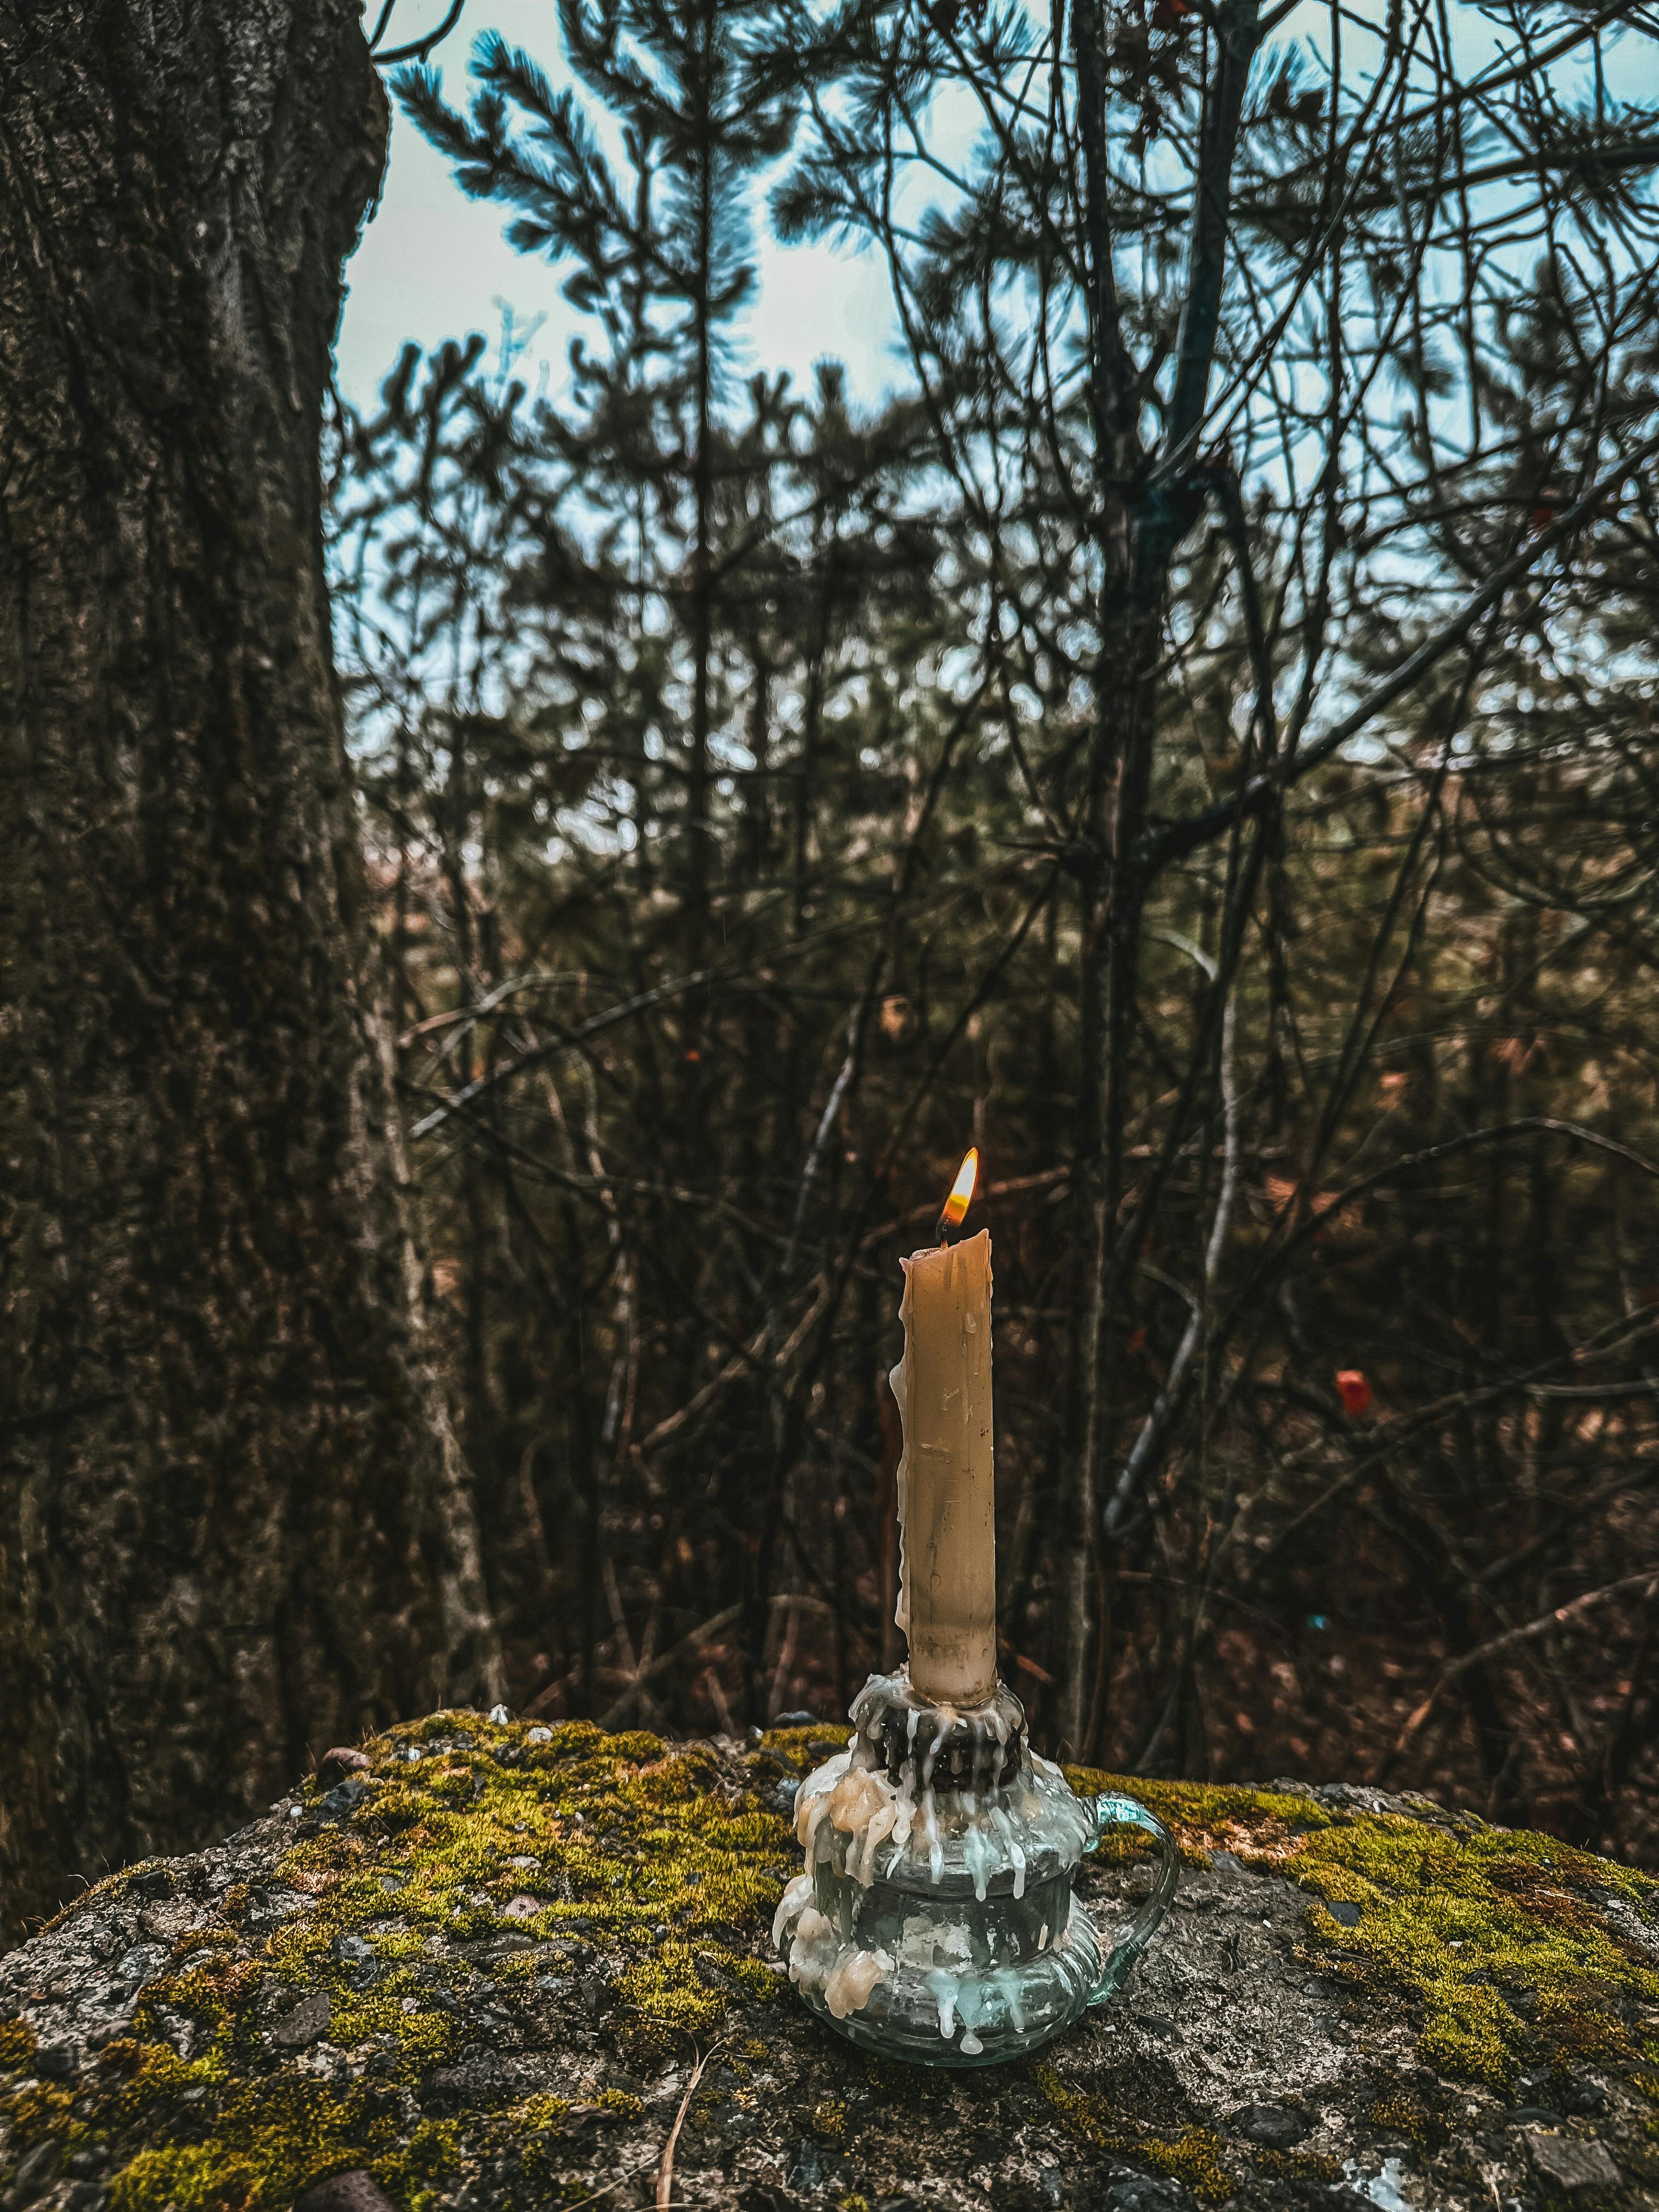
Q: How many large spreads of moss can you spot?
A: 2